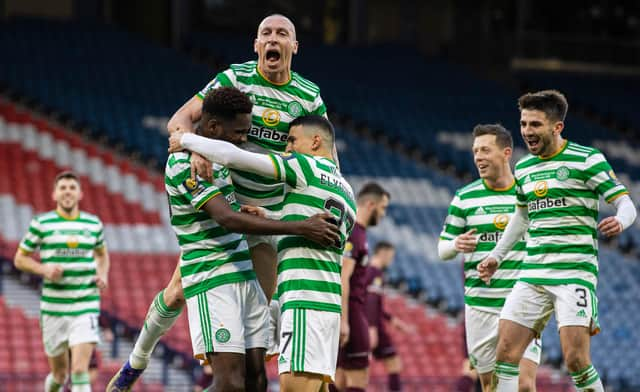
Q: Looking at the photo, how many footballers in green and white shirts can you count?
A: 6